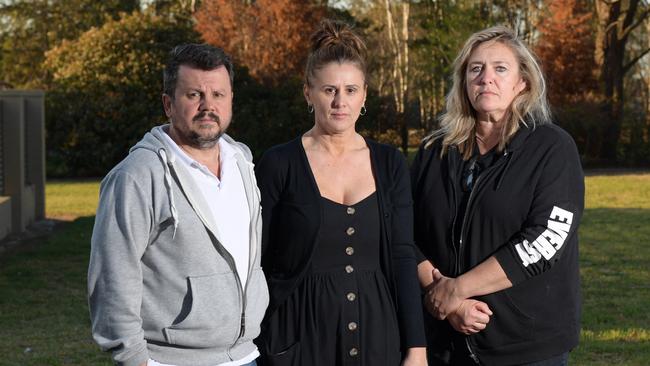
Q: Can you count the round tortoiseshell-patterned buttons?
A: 7